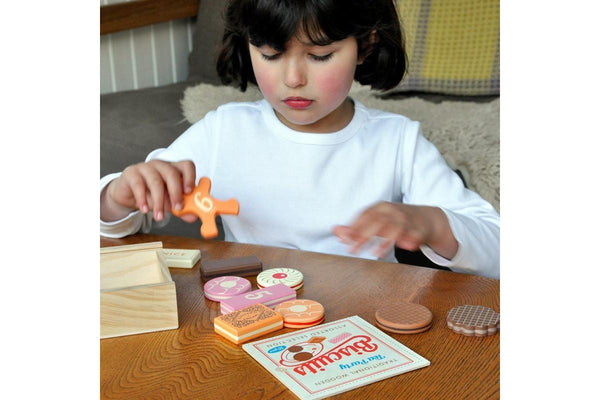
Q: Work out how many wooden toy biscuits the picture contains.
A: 10